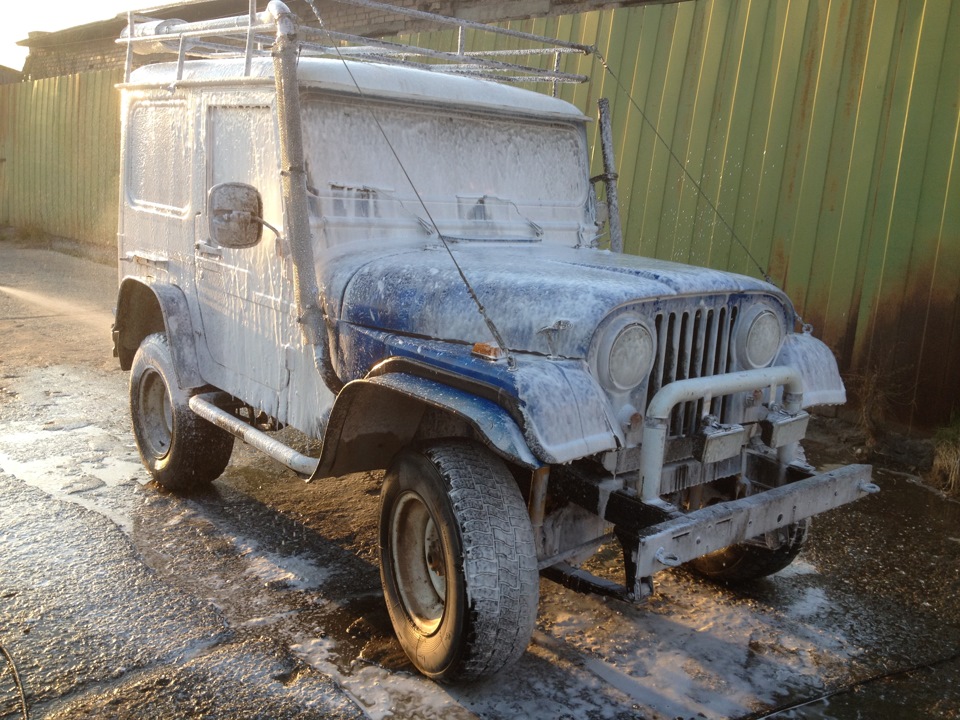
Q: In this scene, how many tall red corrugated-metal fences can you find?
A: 0